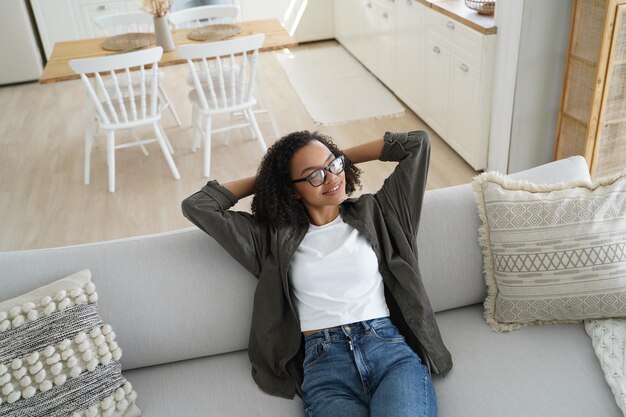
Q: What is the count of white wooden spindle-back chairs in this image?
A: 4